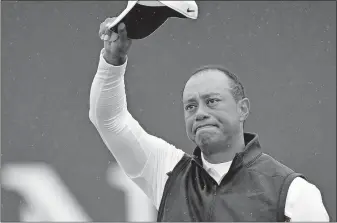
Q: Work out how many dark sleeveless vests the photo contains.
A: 1